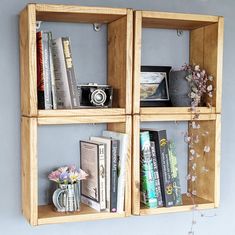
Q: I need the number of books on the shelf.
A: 12